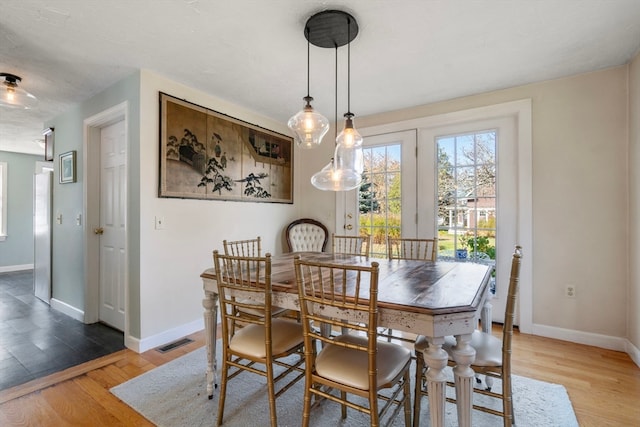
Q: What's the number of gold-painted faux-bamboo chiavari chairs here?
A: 6